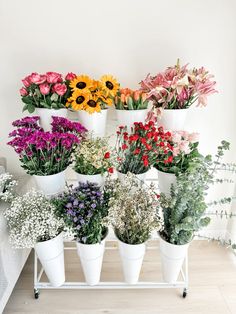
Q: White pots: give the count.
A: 12